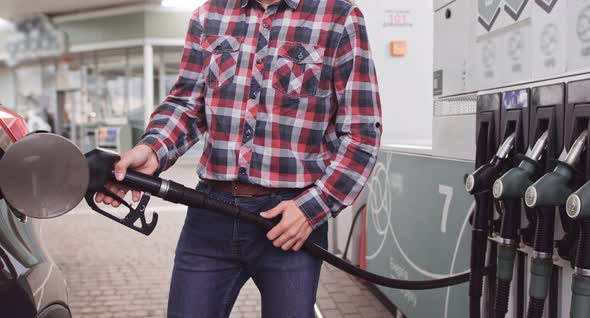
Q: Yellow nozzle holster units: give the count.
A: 0